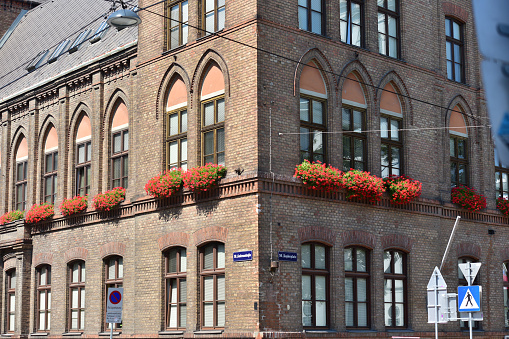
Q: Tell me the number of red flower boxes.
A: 11